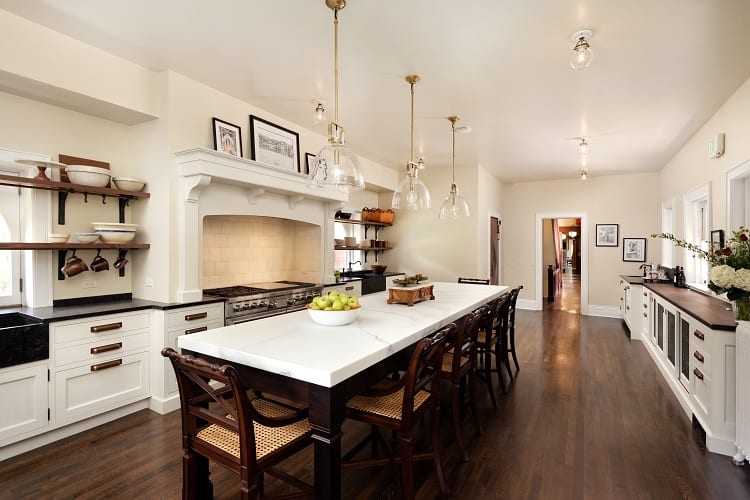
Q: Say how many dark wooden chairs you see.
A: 6